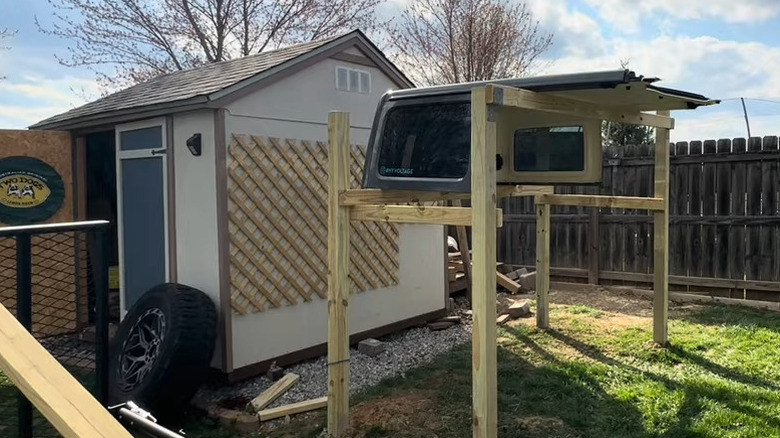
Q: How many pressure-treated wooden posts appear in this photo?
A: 4